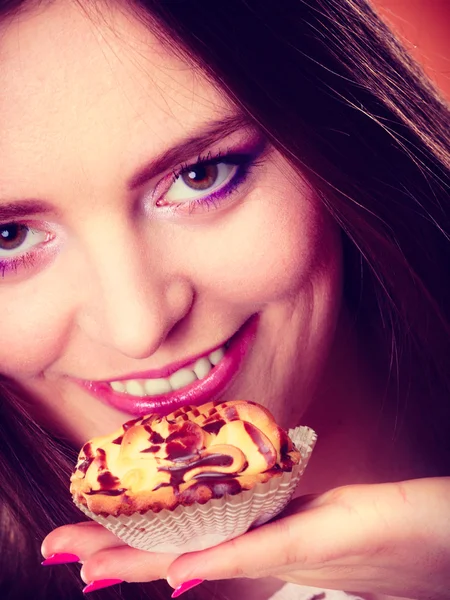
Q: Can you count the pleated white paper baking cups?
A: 1